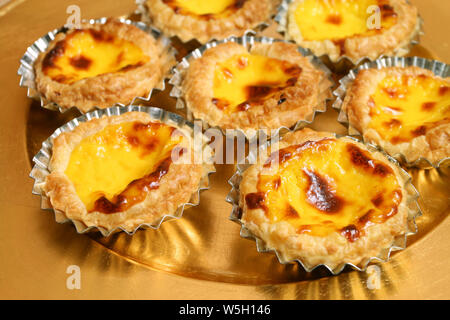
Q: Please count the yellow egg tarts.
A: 7